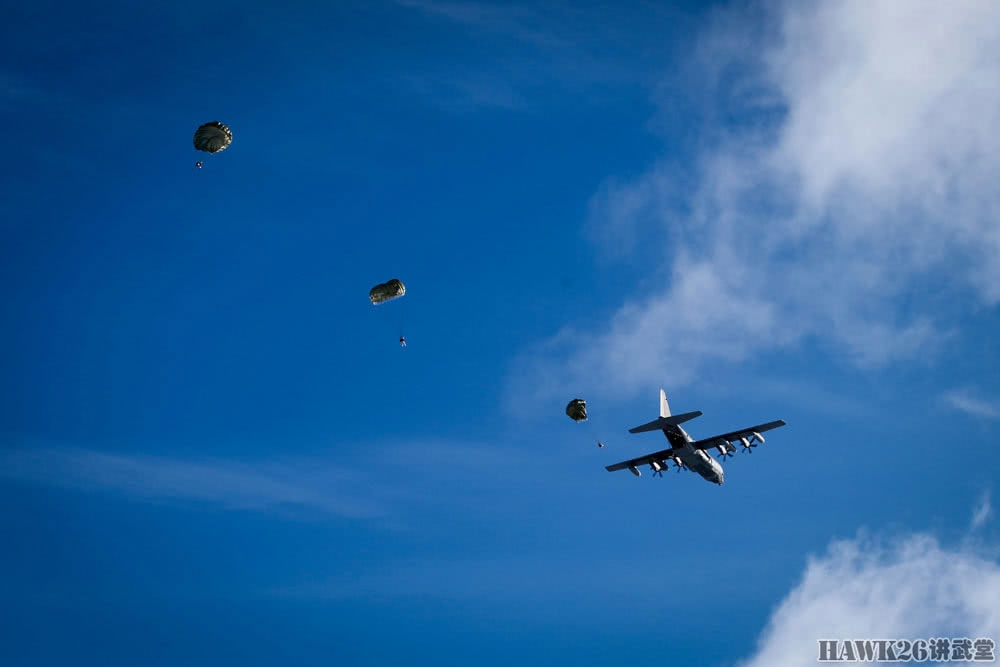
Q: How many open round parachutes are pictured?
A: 3